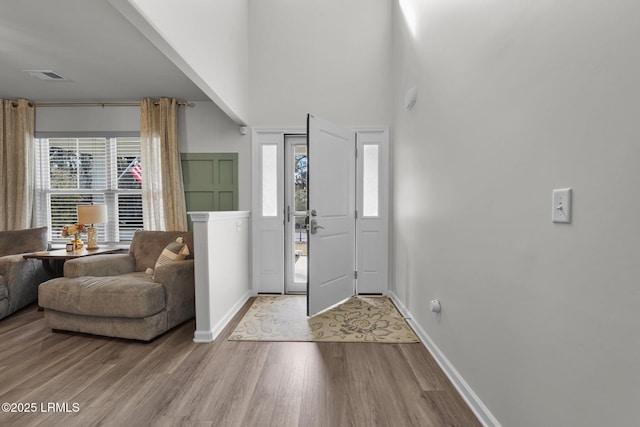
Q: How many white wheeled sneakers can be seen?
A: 0